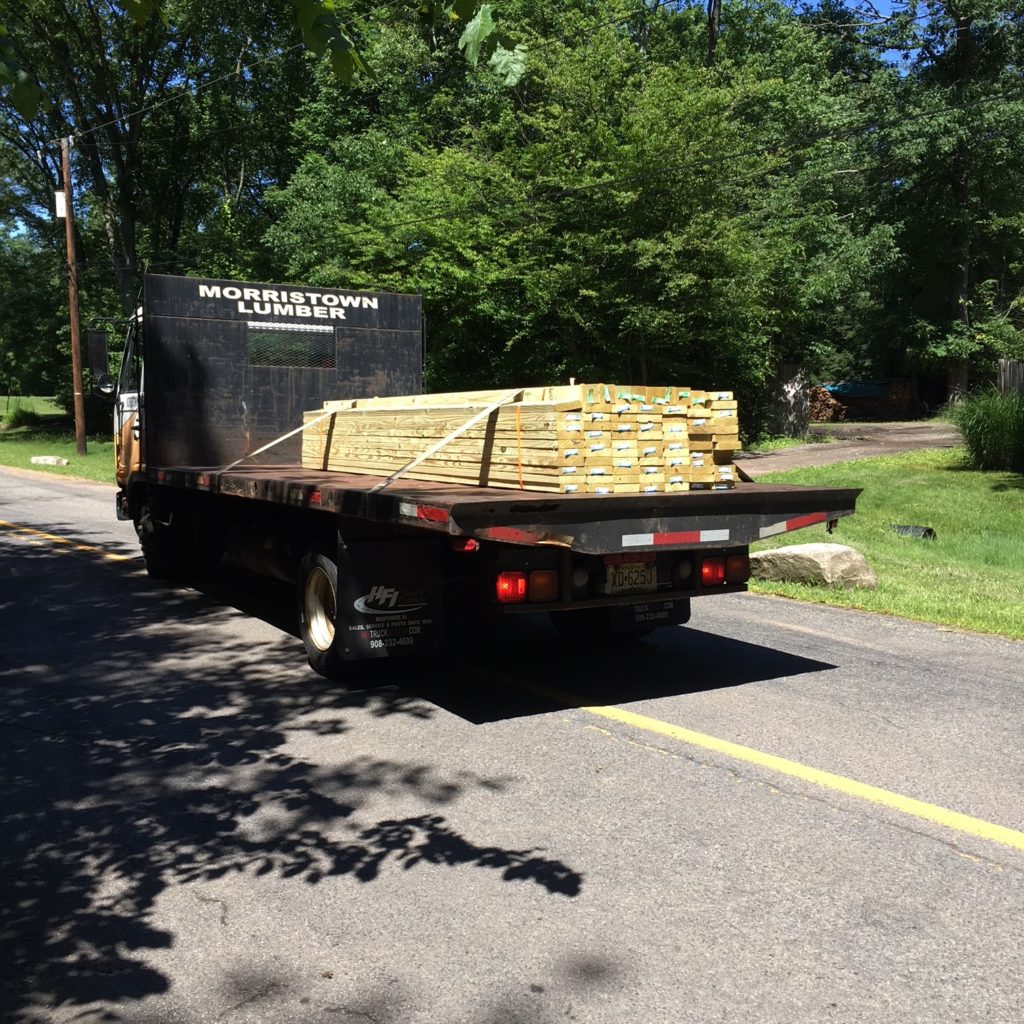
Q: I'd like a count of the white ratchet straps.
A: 2